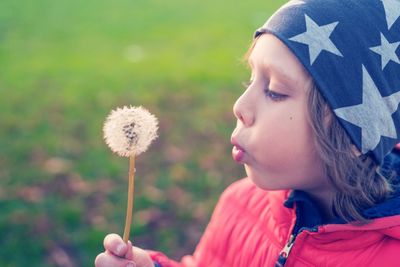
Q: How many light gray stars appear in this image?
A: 4